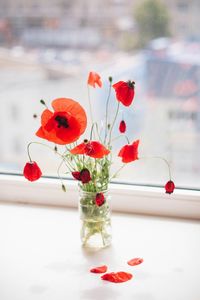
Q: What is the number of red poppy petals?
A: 3